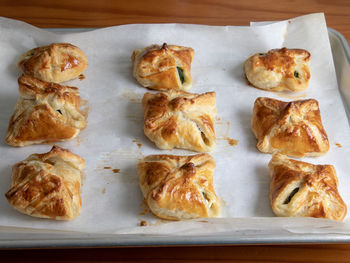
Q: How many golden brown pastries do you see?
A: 9